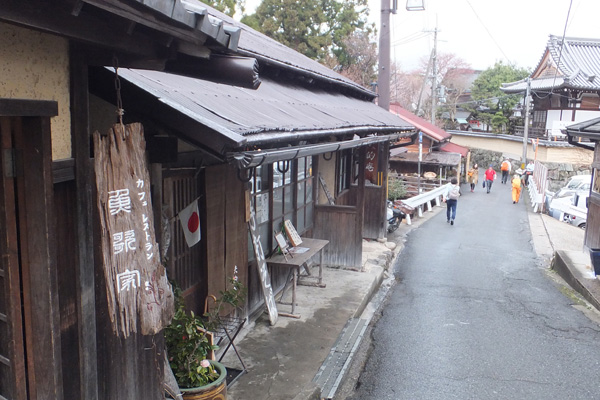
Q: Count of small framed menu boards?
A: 2